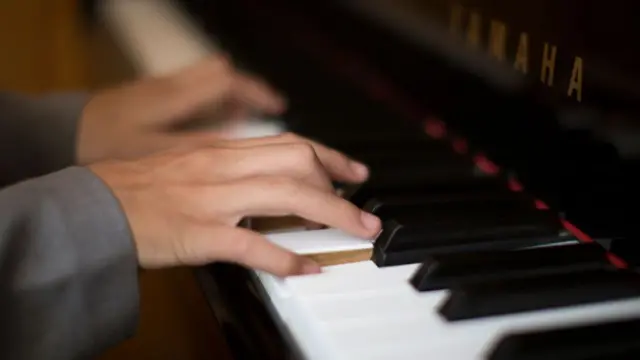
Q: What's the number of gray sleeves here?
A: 2